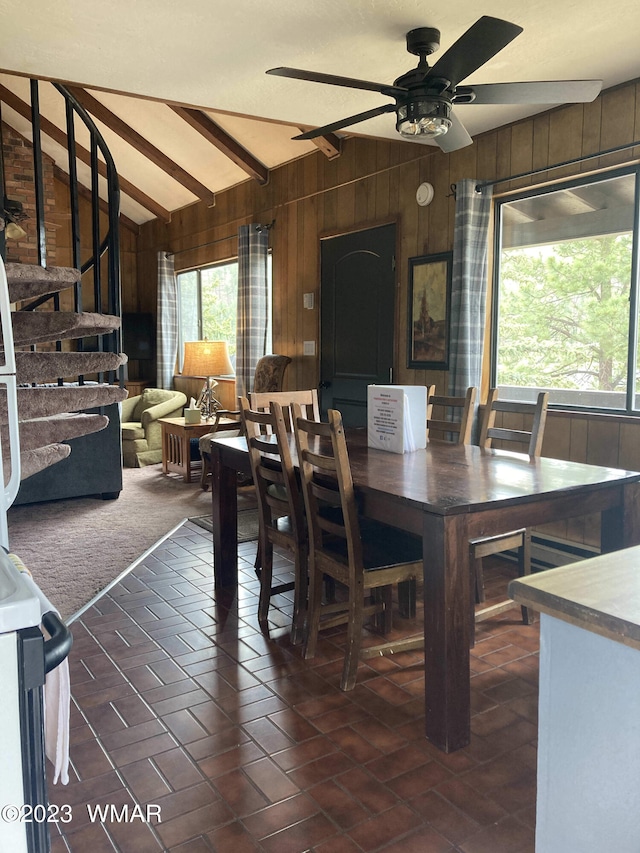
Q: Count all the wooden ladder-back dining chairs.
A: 4